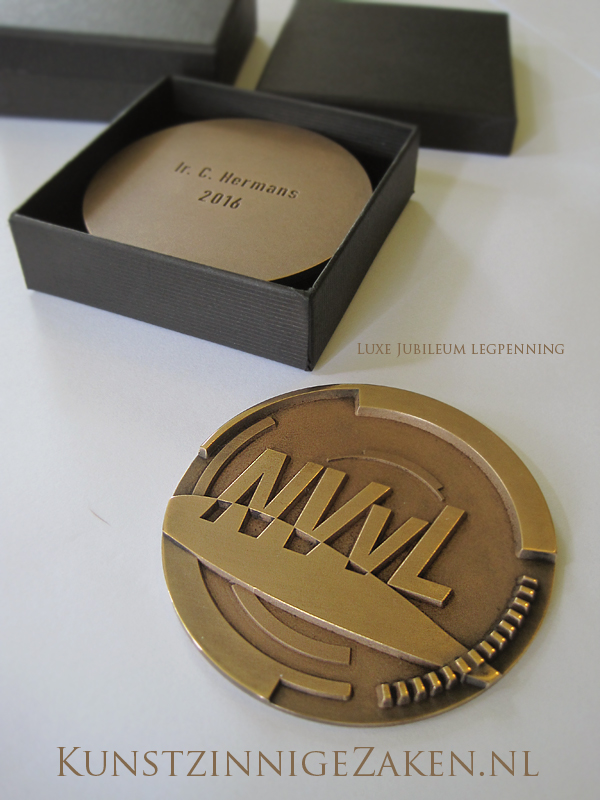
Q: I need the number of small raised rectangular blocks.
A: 14